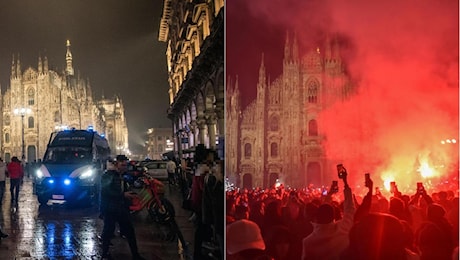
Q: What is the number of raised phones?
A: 5